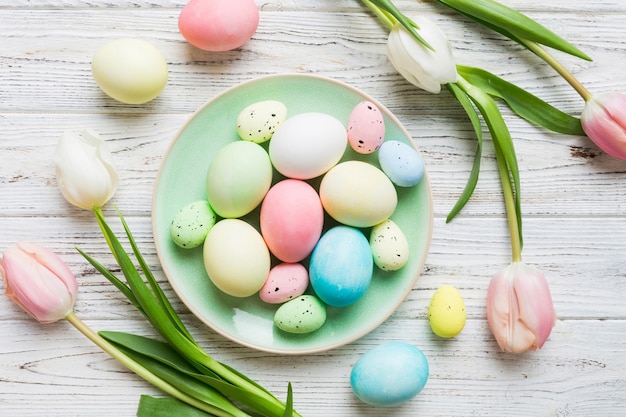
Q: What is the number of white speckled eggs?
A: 2